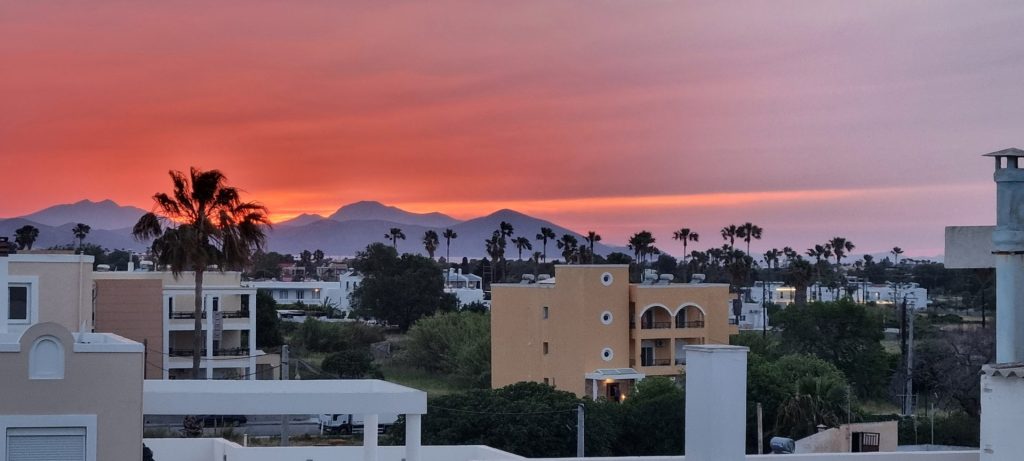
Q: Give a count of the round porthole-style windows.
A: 3